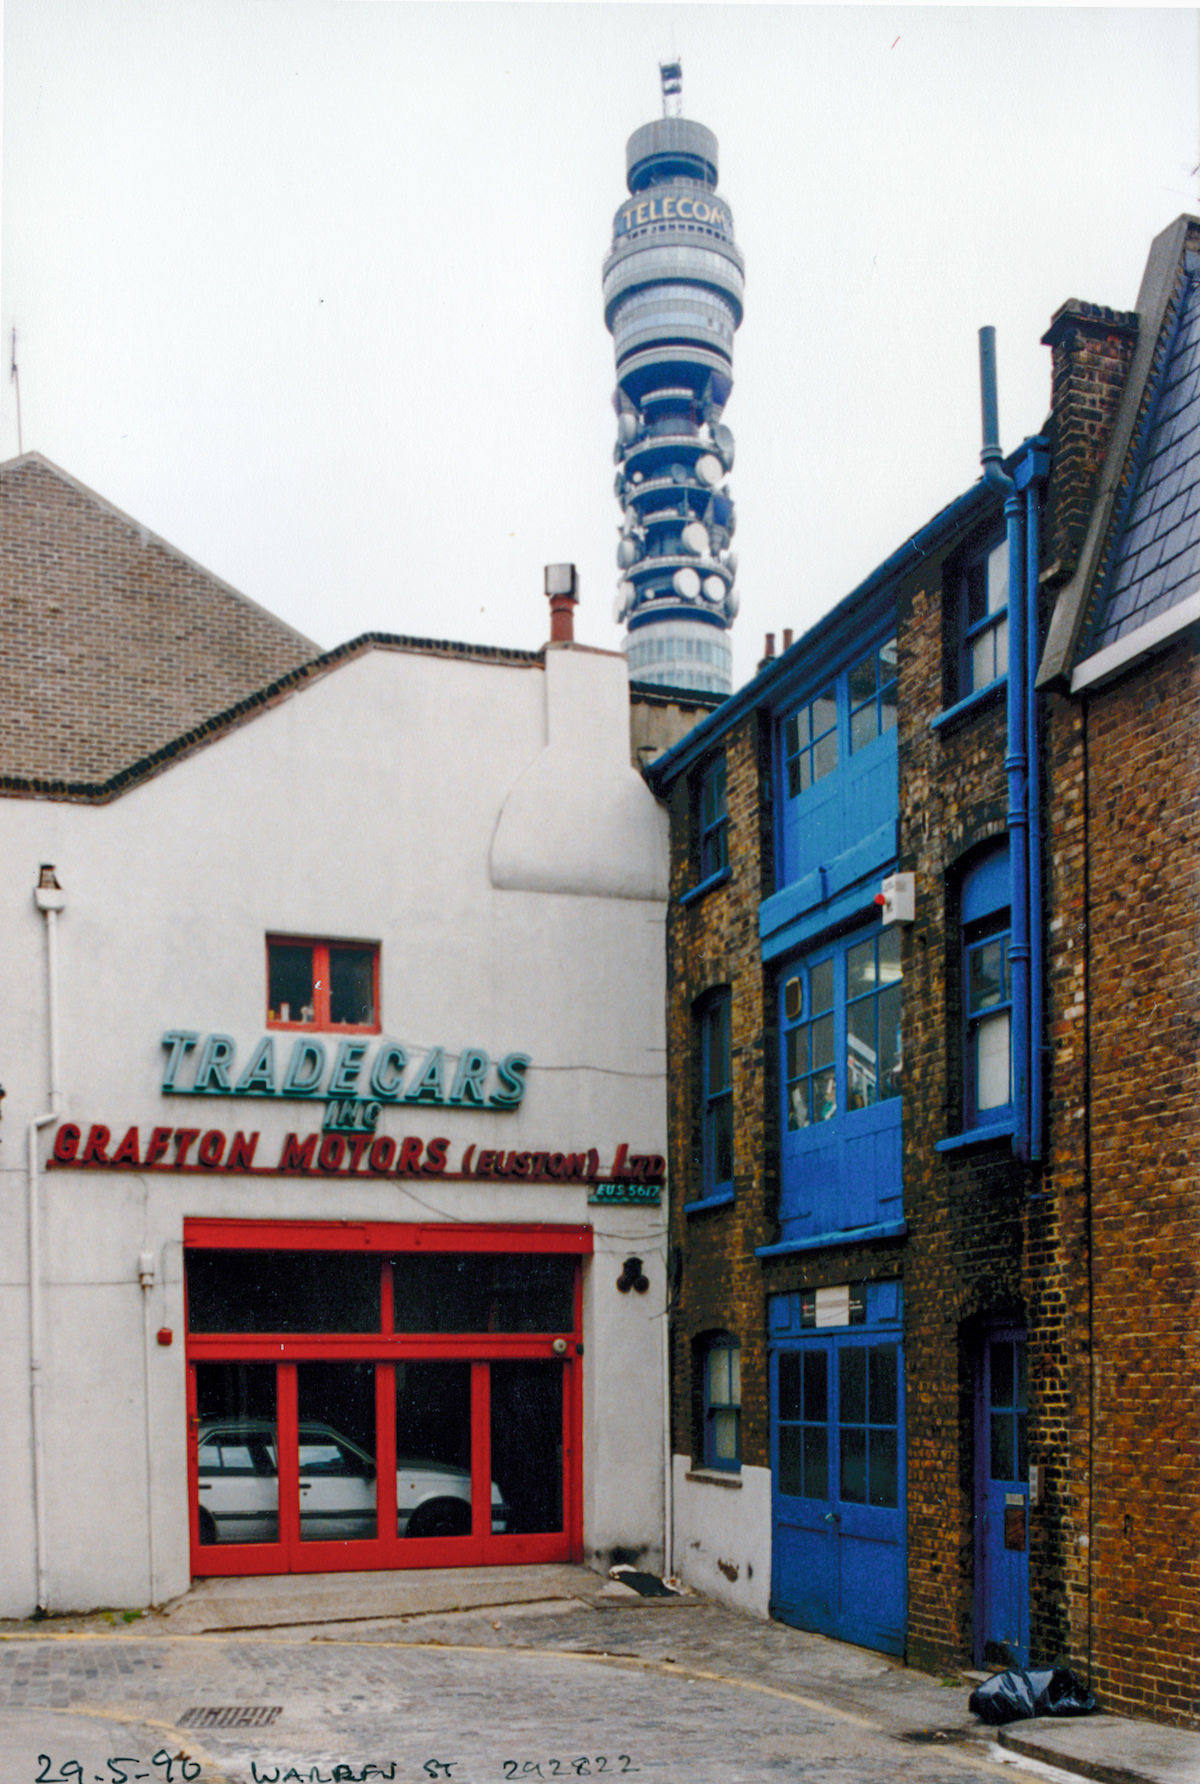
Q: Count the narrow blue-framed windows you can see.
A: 5